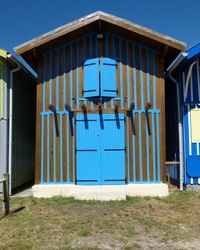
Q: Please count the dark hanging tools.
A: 7